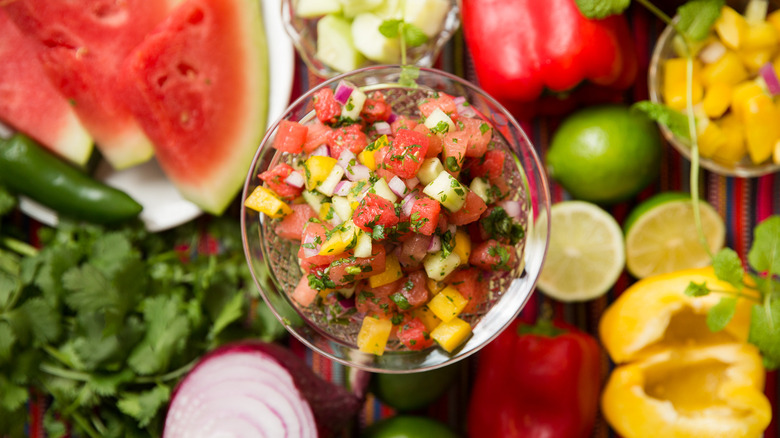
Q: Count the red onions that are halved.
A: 1